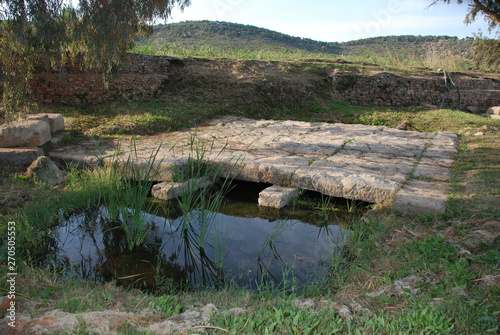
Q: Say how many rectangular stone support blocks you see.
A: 2